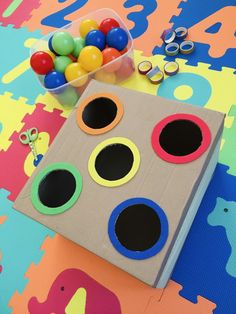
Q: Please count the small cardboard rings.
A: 7